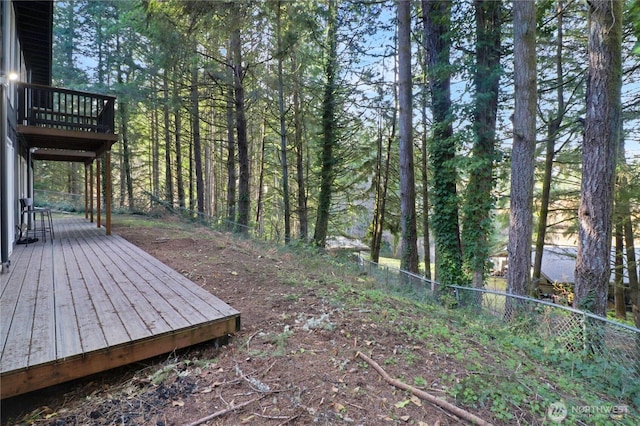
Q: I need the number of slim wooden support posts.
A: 4